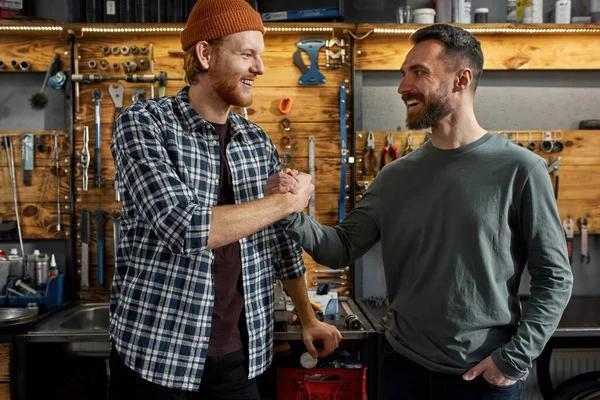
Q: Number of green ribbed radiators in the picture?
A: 0